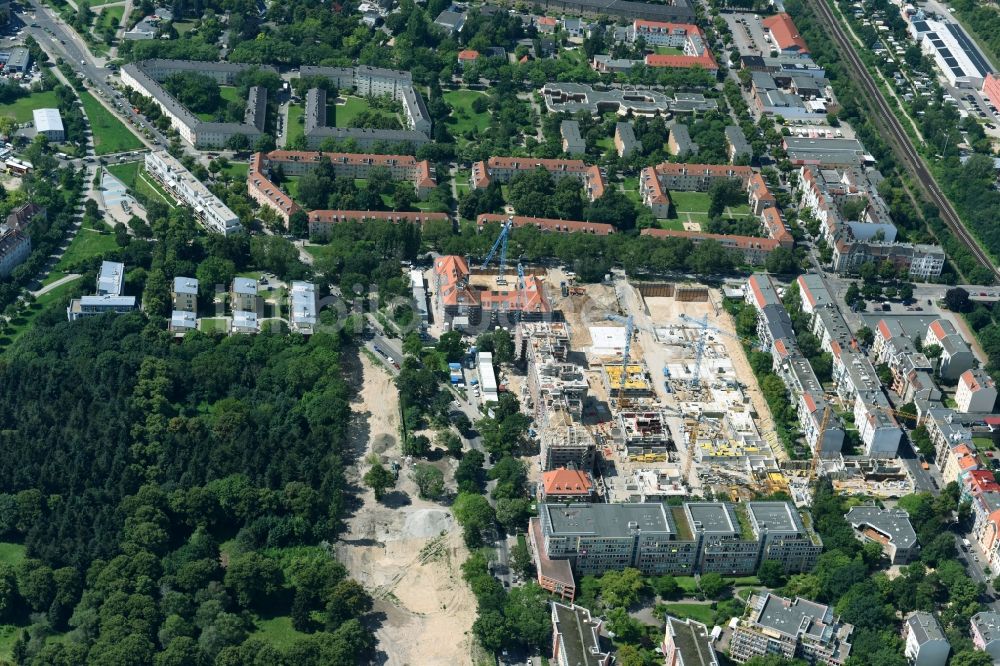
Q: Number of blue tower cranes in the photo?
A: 4